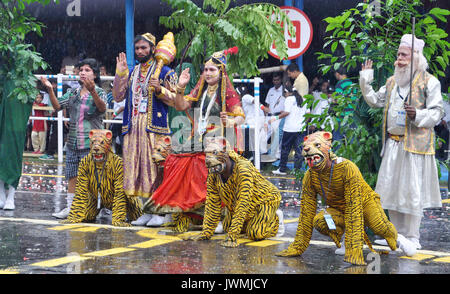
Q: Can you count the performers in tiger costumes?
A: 4